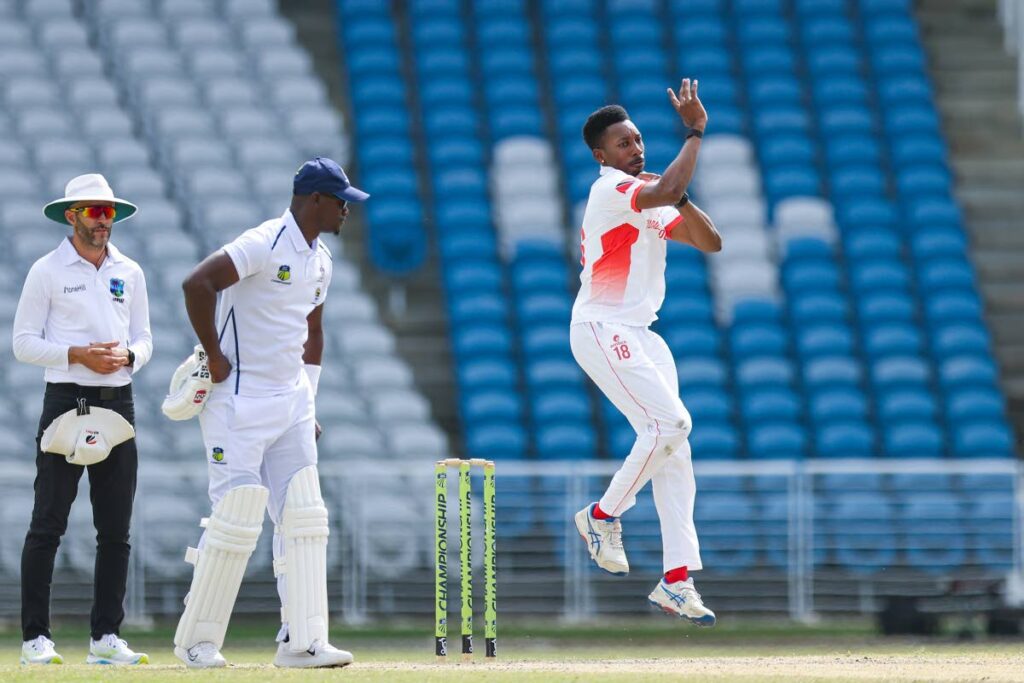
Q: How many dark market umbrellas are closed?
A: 0